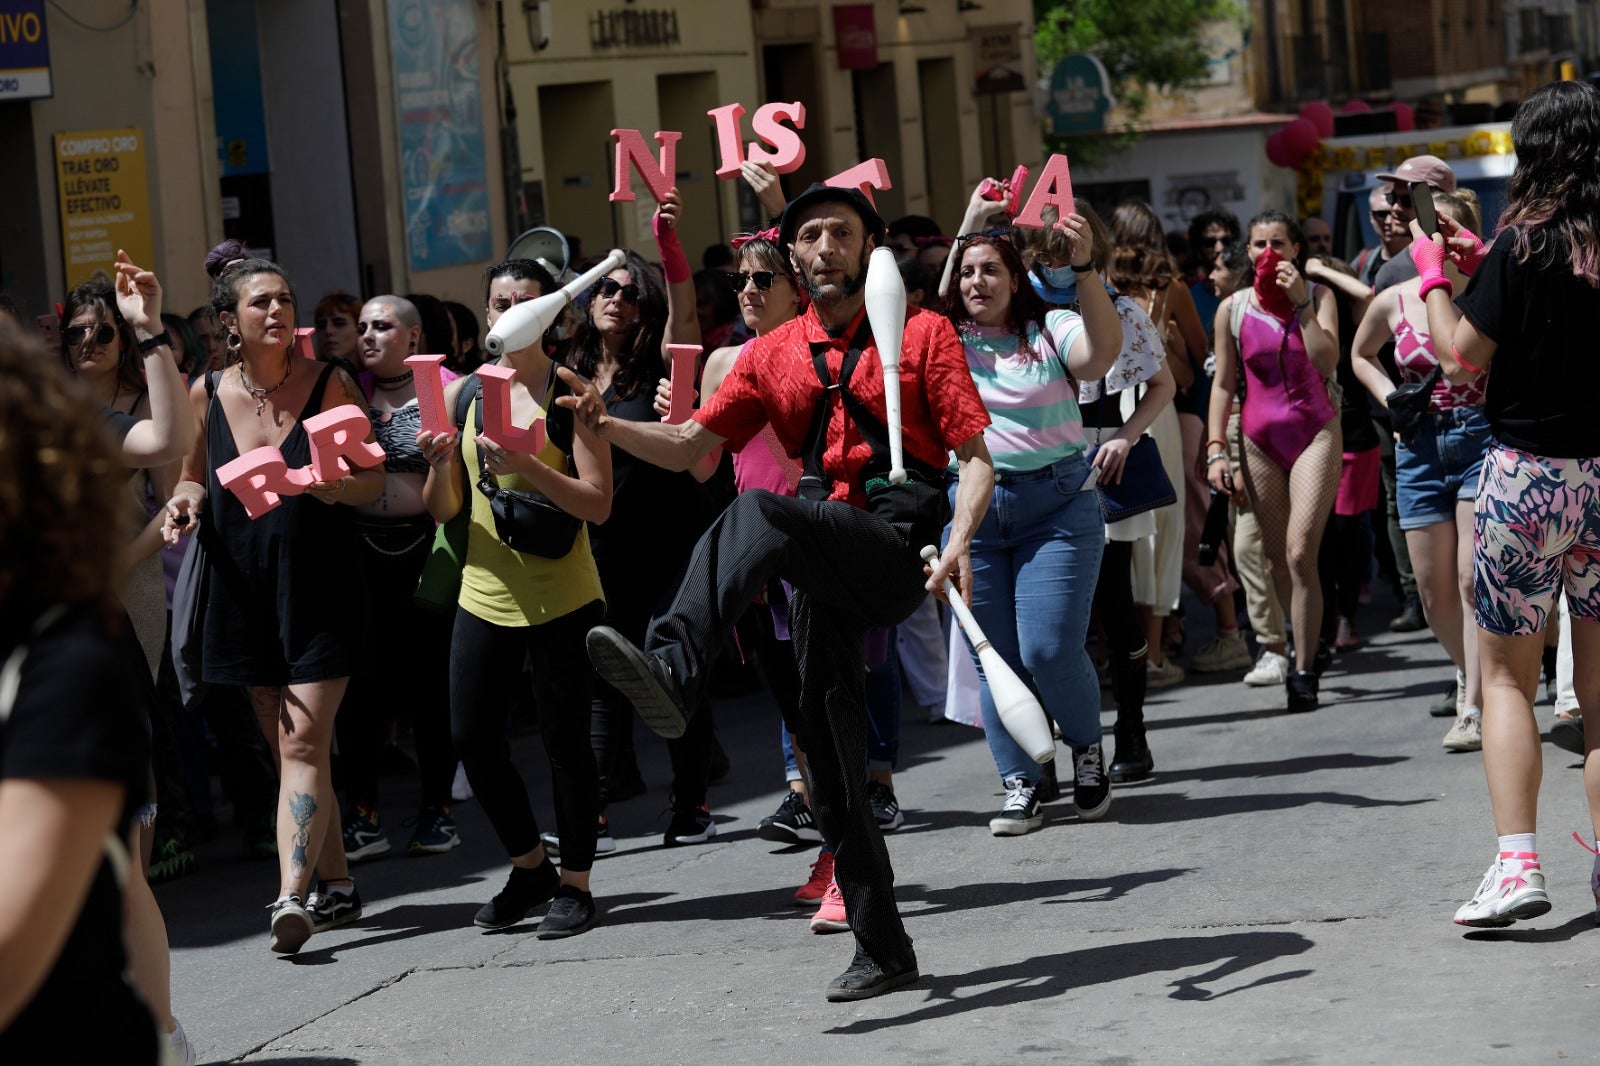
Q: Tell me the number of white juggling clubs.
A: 3